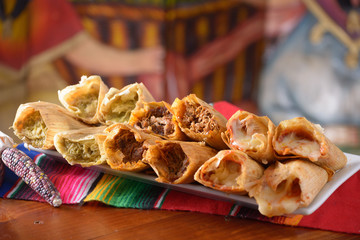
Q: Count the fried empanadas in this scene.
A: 12